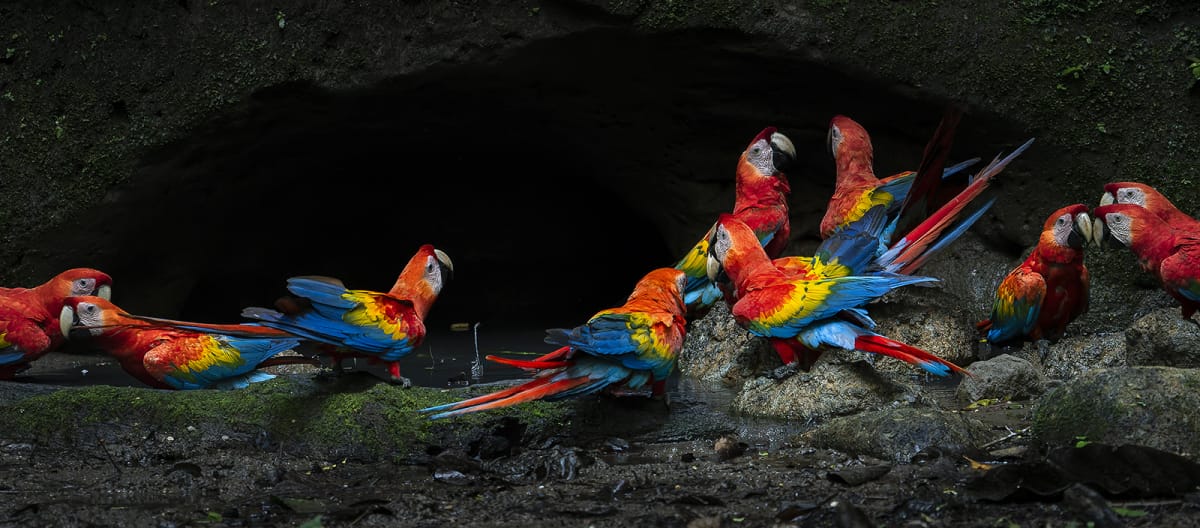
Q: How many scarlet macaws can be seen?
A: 10